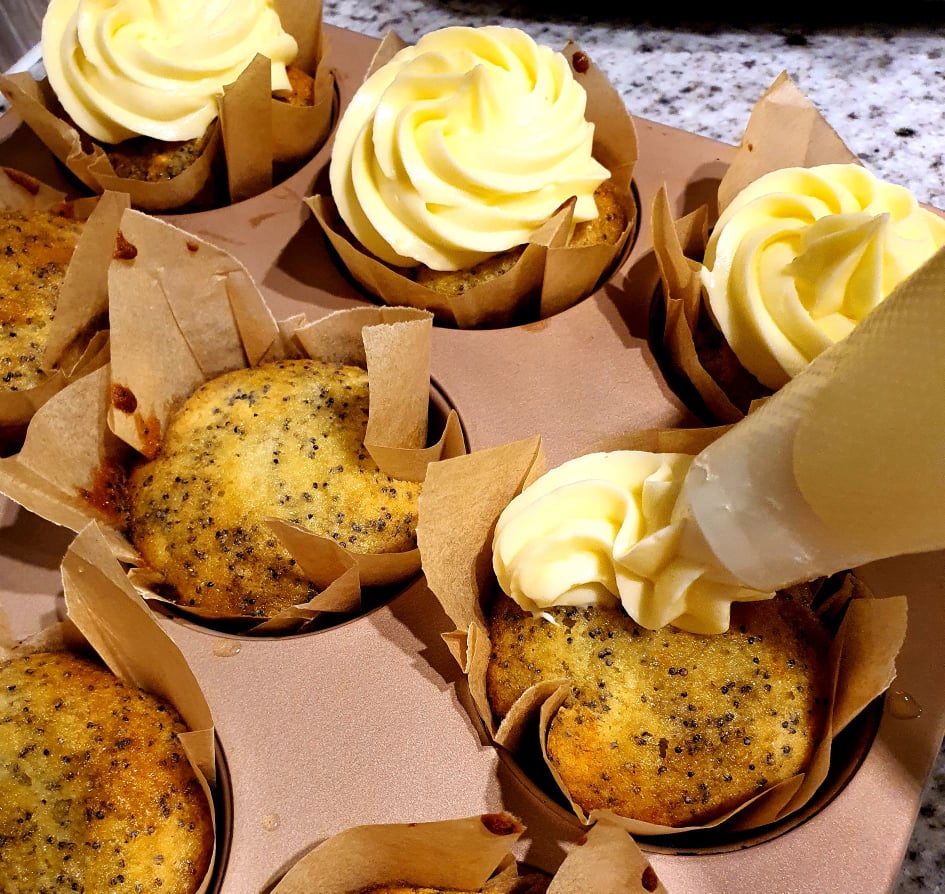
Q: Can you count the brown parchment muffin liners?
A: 8